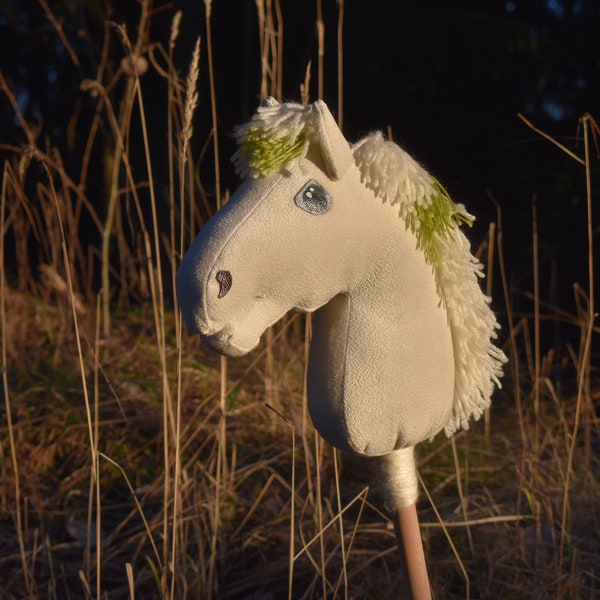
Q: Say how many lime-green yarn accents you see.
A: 2